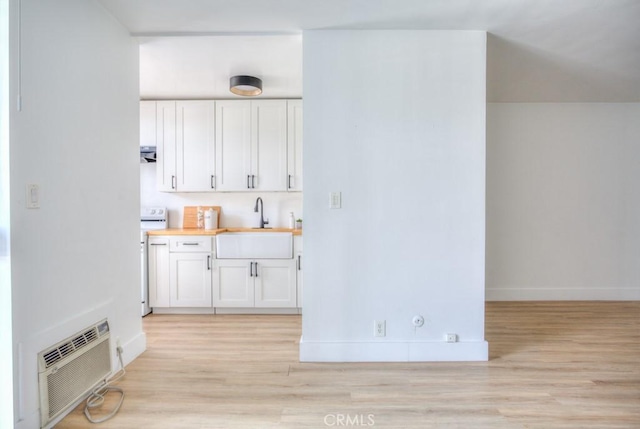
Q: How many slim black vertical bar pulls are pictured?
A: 9